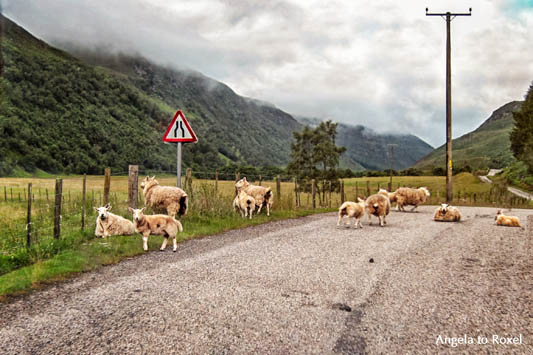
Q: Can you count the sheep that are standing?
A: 8